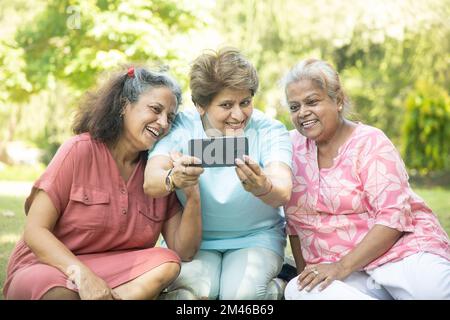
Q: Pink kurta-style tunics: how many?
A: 1